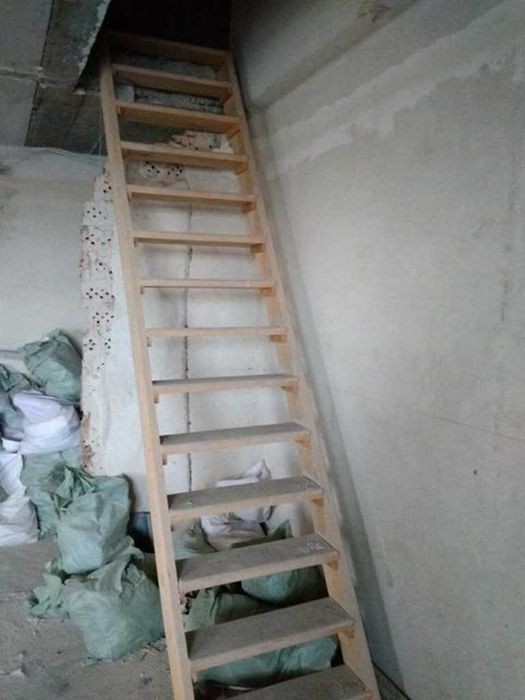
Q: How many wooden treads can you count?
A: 14